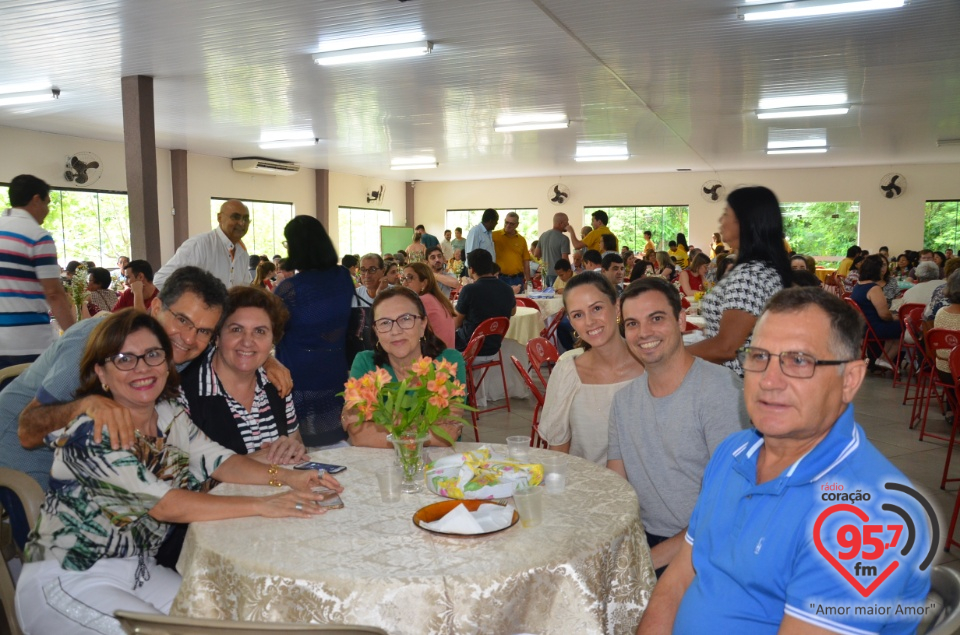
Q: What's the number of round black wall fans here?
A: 5